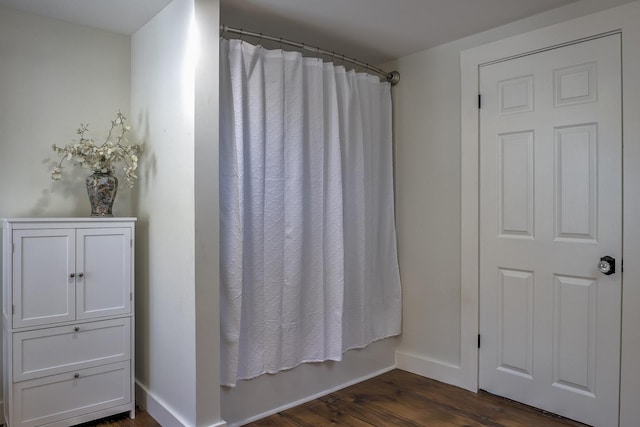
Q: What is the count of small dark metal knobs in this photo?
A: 4